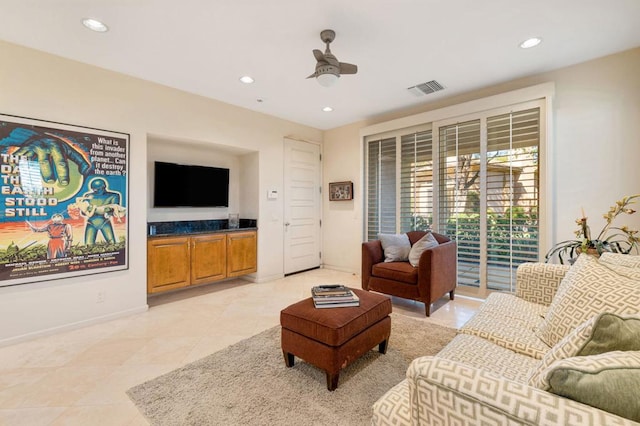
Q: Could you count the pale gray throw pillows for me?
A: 2